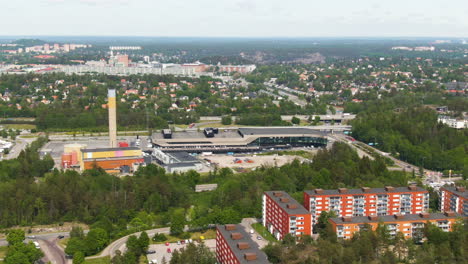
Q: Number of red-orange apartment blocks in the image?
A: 5